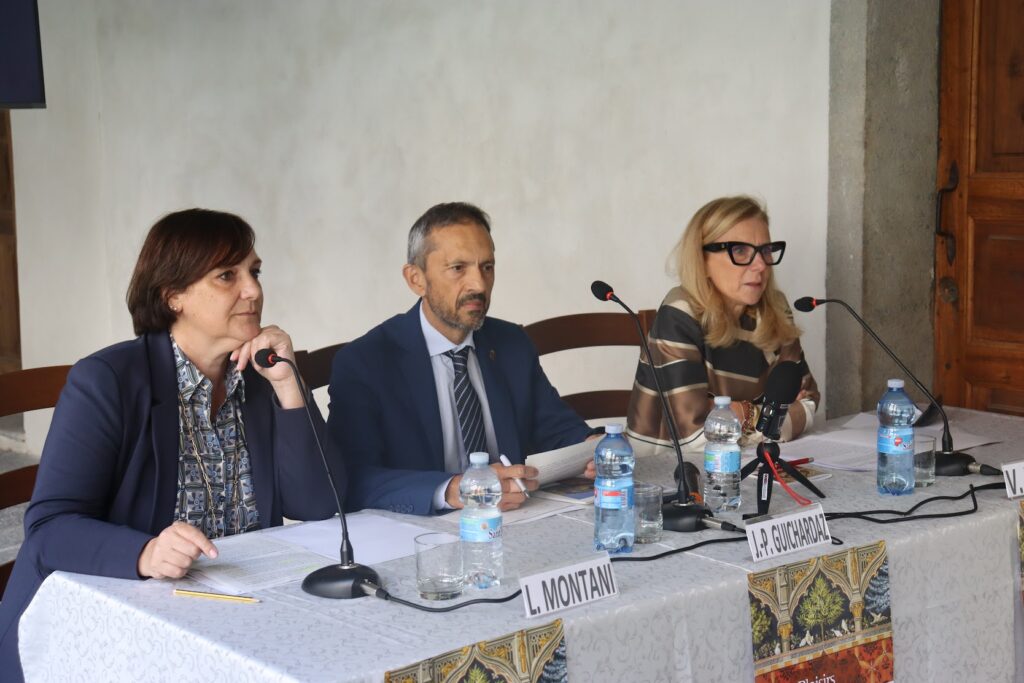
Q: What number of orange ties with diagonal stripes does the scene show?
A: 0